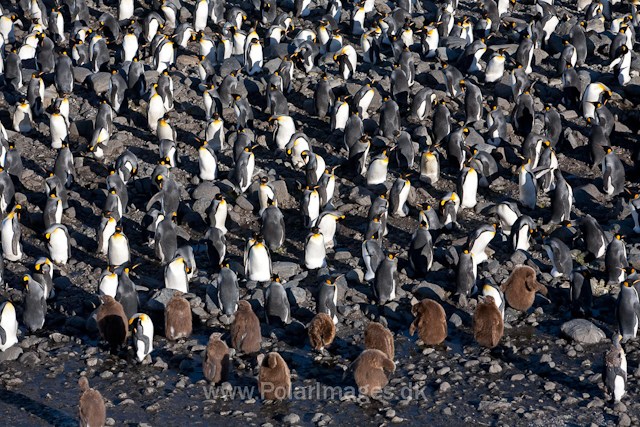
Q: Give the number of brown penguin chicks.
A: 12